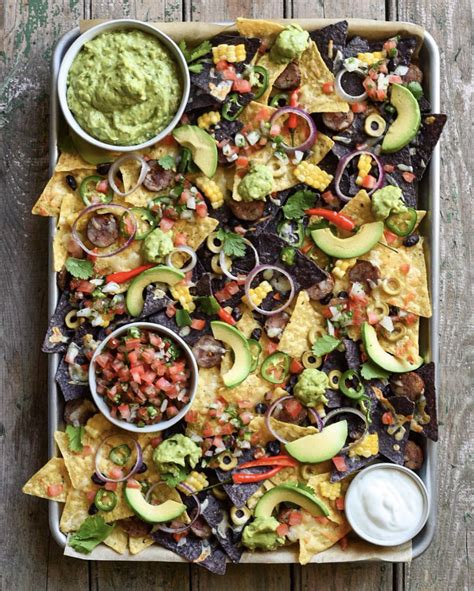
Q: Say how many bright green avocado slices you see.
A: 9